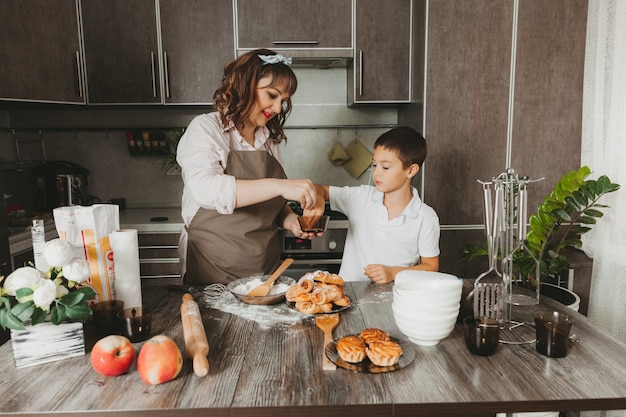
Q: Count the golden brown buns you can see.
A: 3